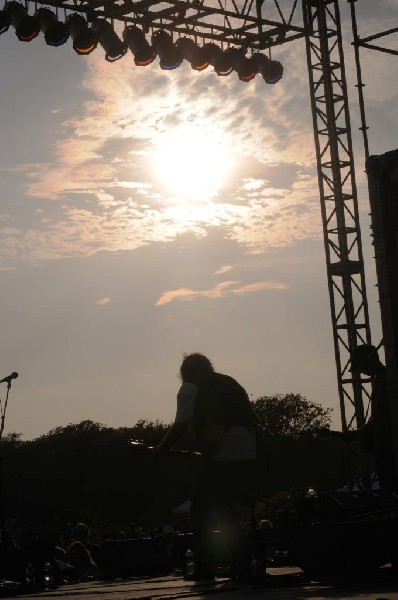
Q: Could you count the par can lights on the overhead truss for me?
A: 11